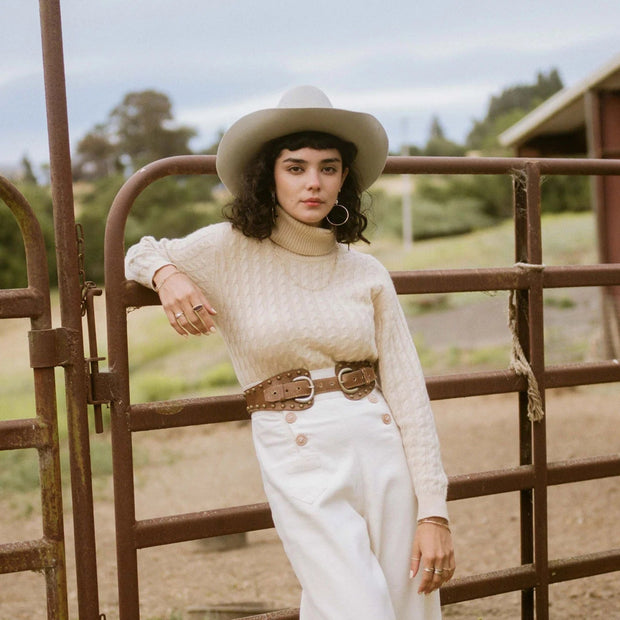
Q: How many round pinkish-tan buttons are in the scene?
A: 4